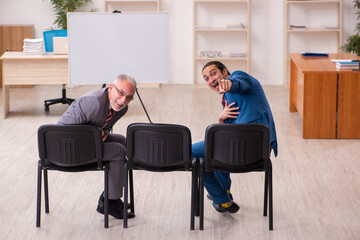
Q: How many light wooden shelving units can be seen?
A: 3